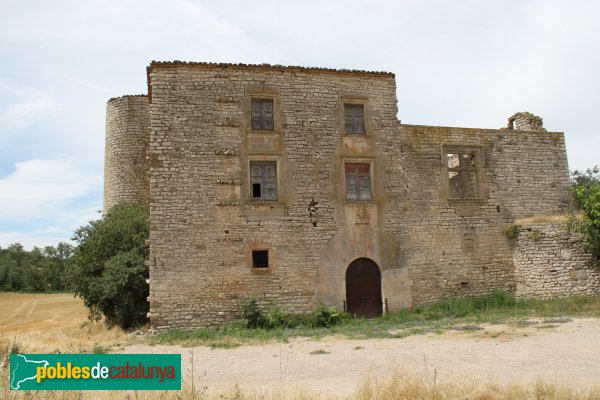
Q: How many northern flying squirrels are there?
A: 0